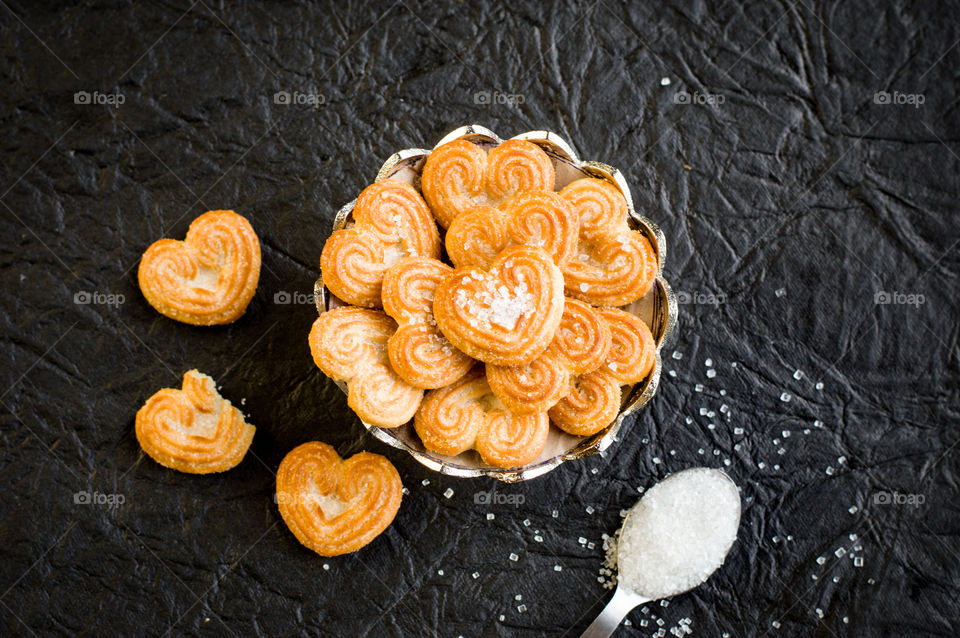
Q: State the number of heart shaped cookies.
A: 13